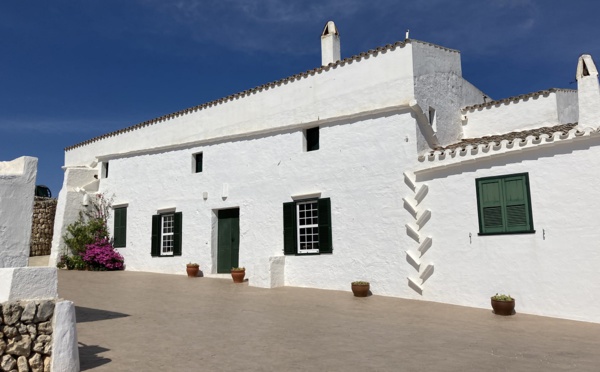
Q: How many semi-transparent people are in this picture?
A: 0